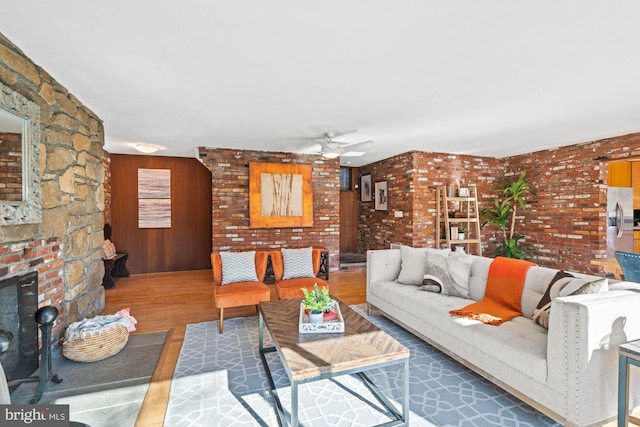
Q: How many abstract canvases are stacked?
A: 2